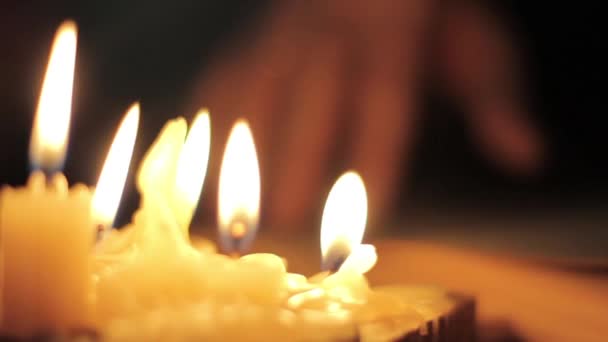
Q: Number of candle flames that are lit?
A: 5